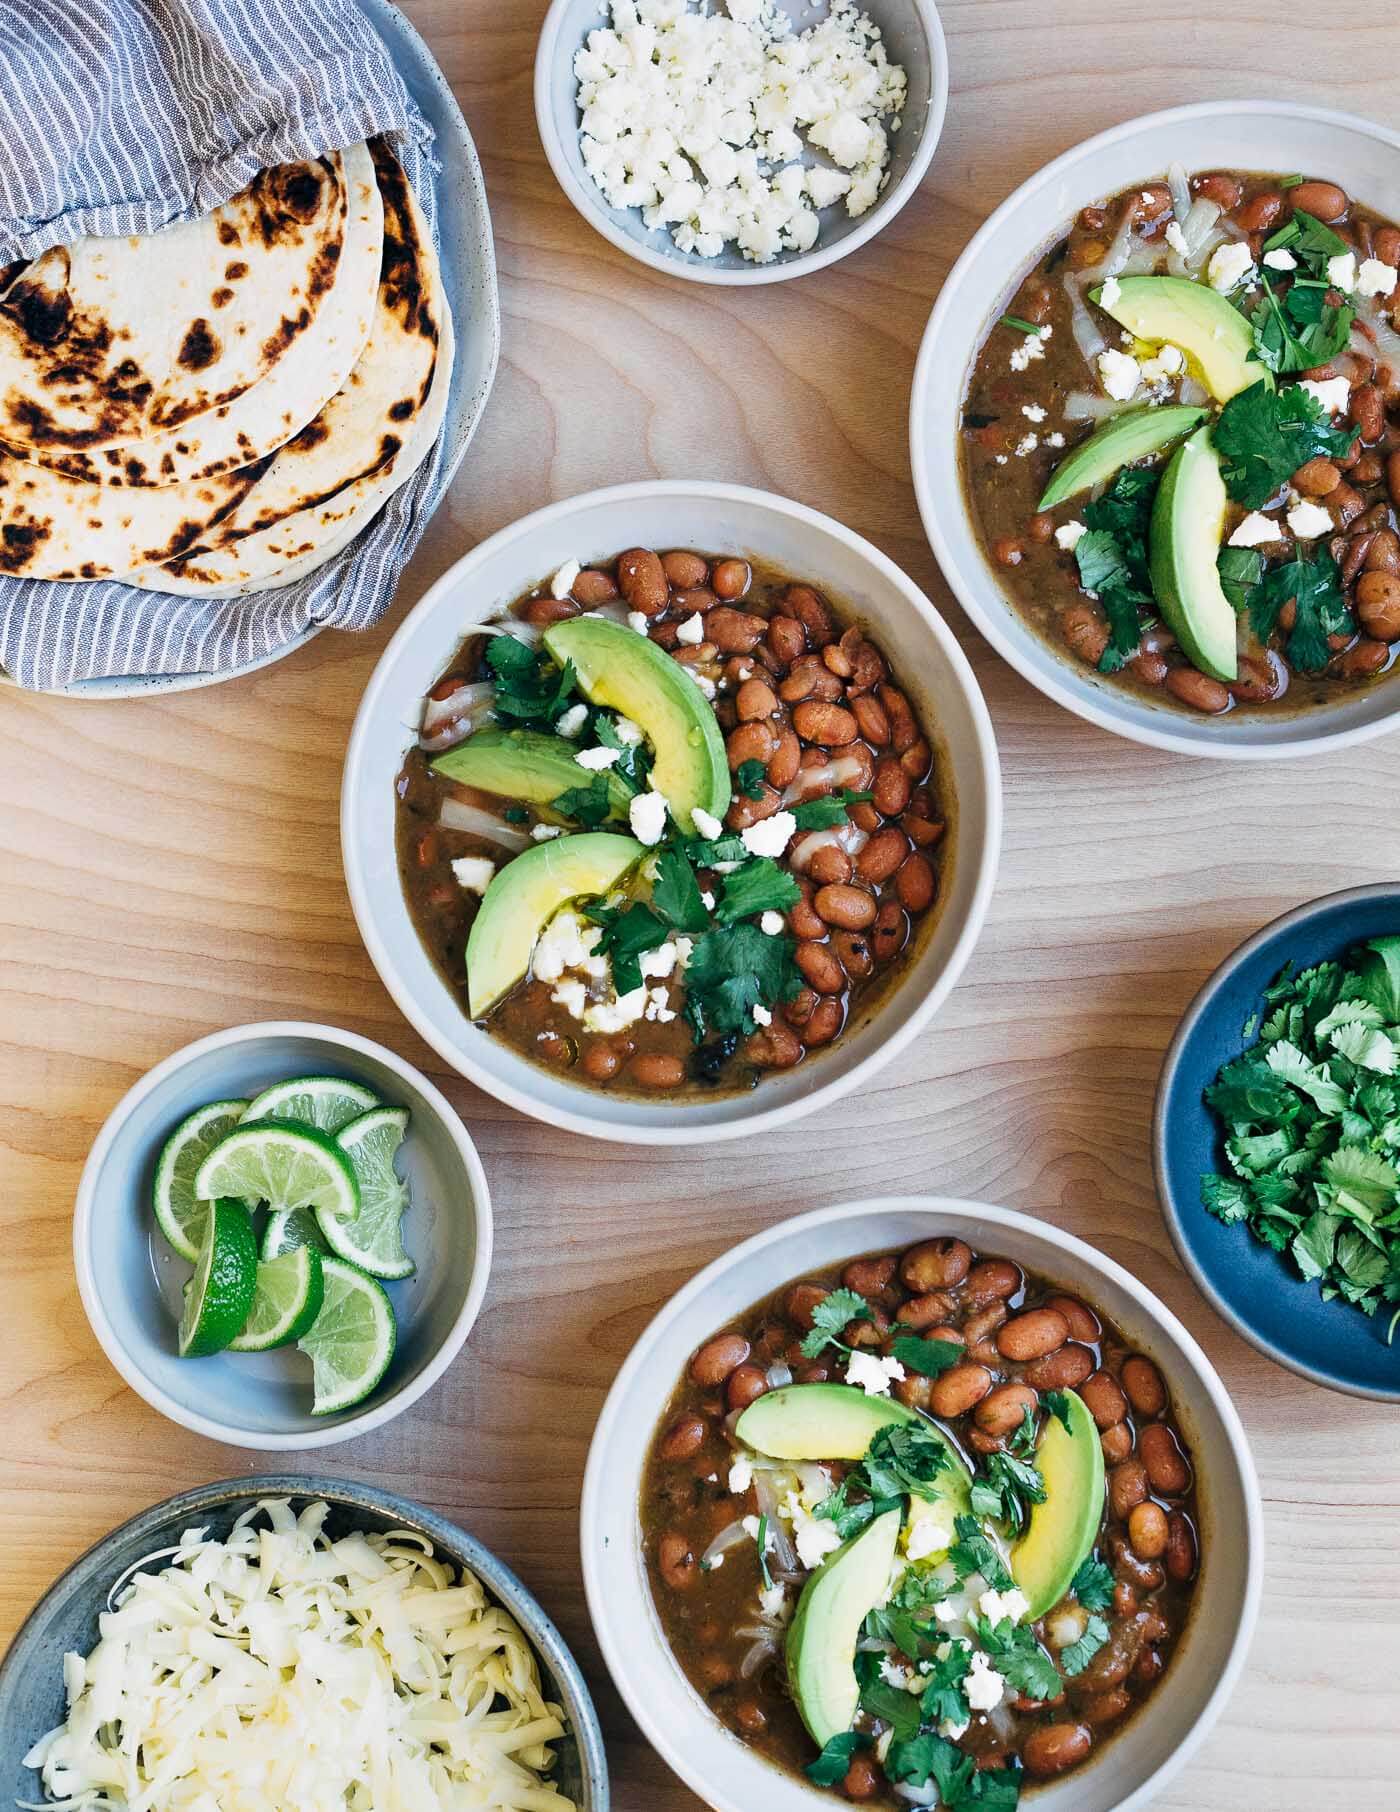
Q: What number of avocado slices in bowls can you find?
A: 9